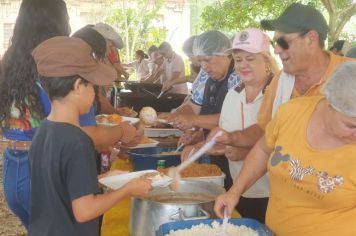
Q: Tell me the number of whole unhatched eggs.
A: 0